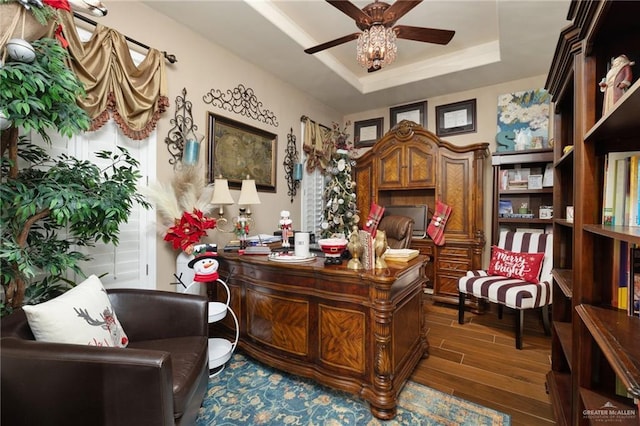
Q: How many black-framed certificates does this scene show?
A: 3